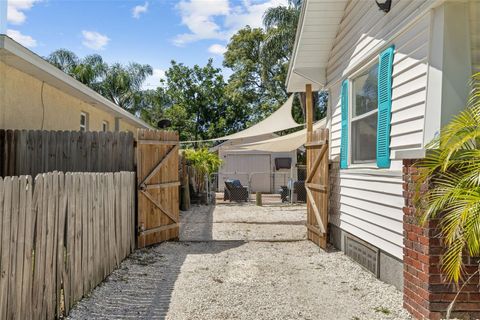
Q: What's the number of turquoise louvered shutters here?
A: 2